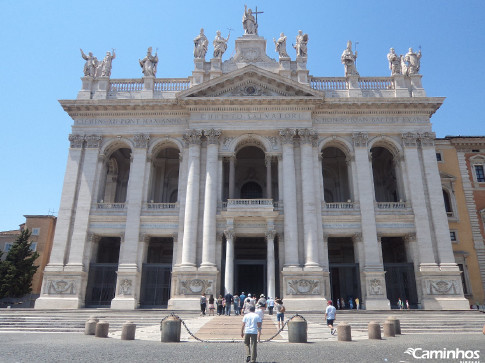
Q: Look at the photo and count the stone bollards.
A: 10